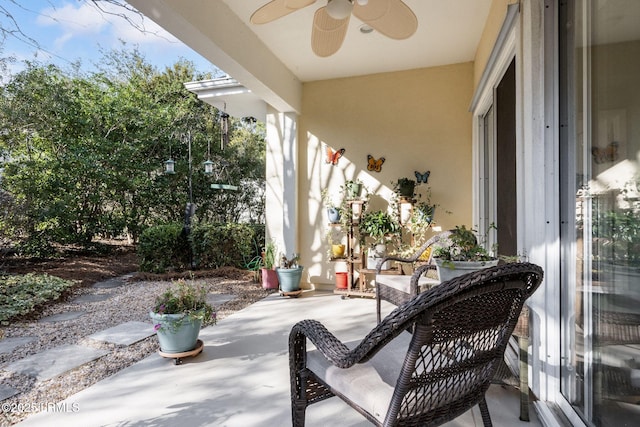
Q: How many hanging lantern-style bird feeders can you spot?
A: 2